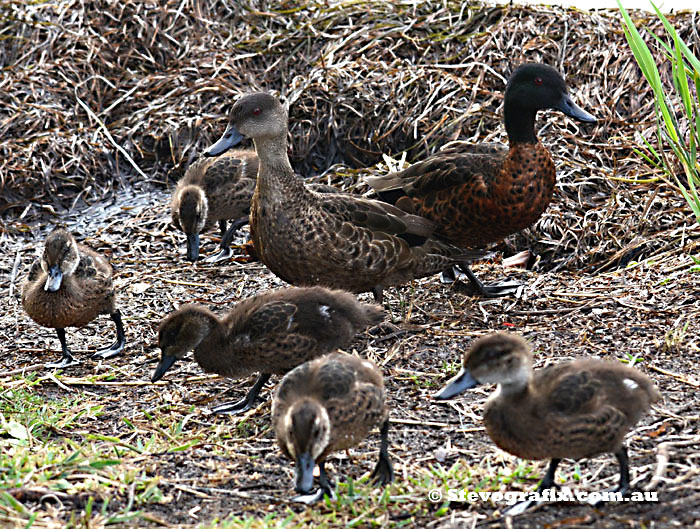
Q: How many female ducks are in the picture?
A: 1